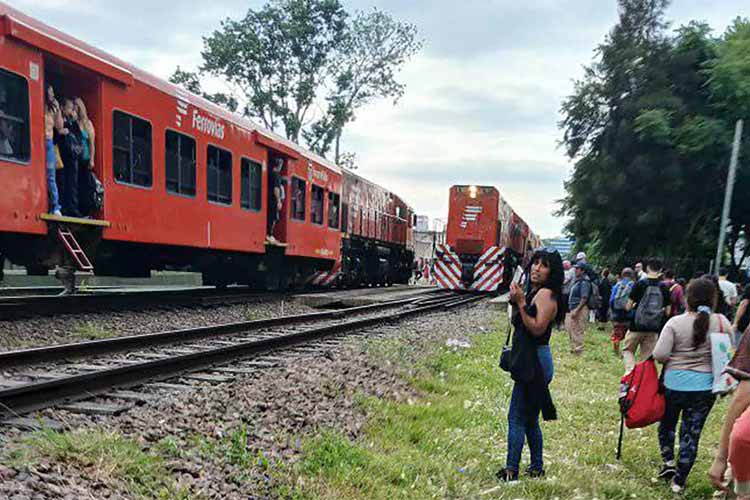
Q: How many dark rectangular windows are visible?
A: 8